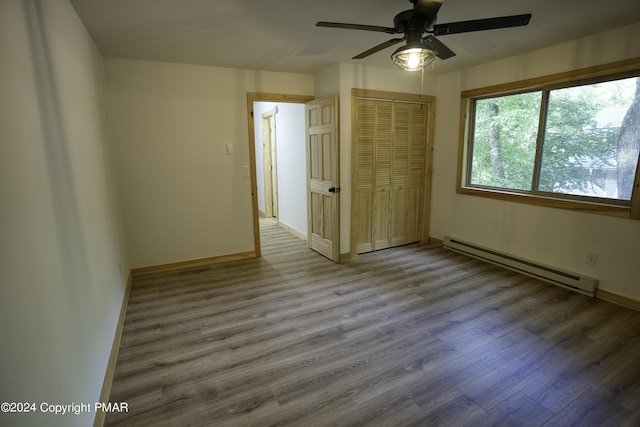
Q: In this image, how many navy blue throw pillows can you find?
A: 0